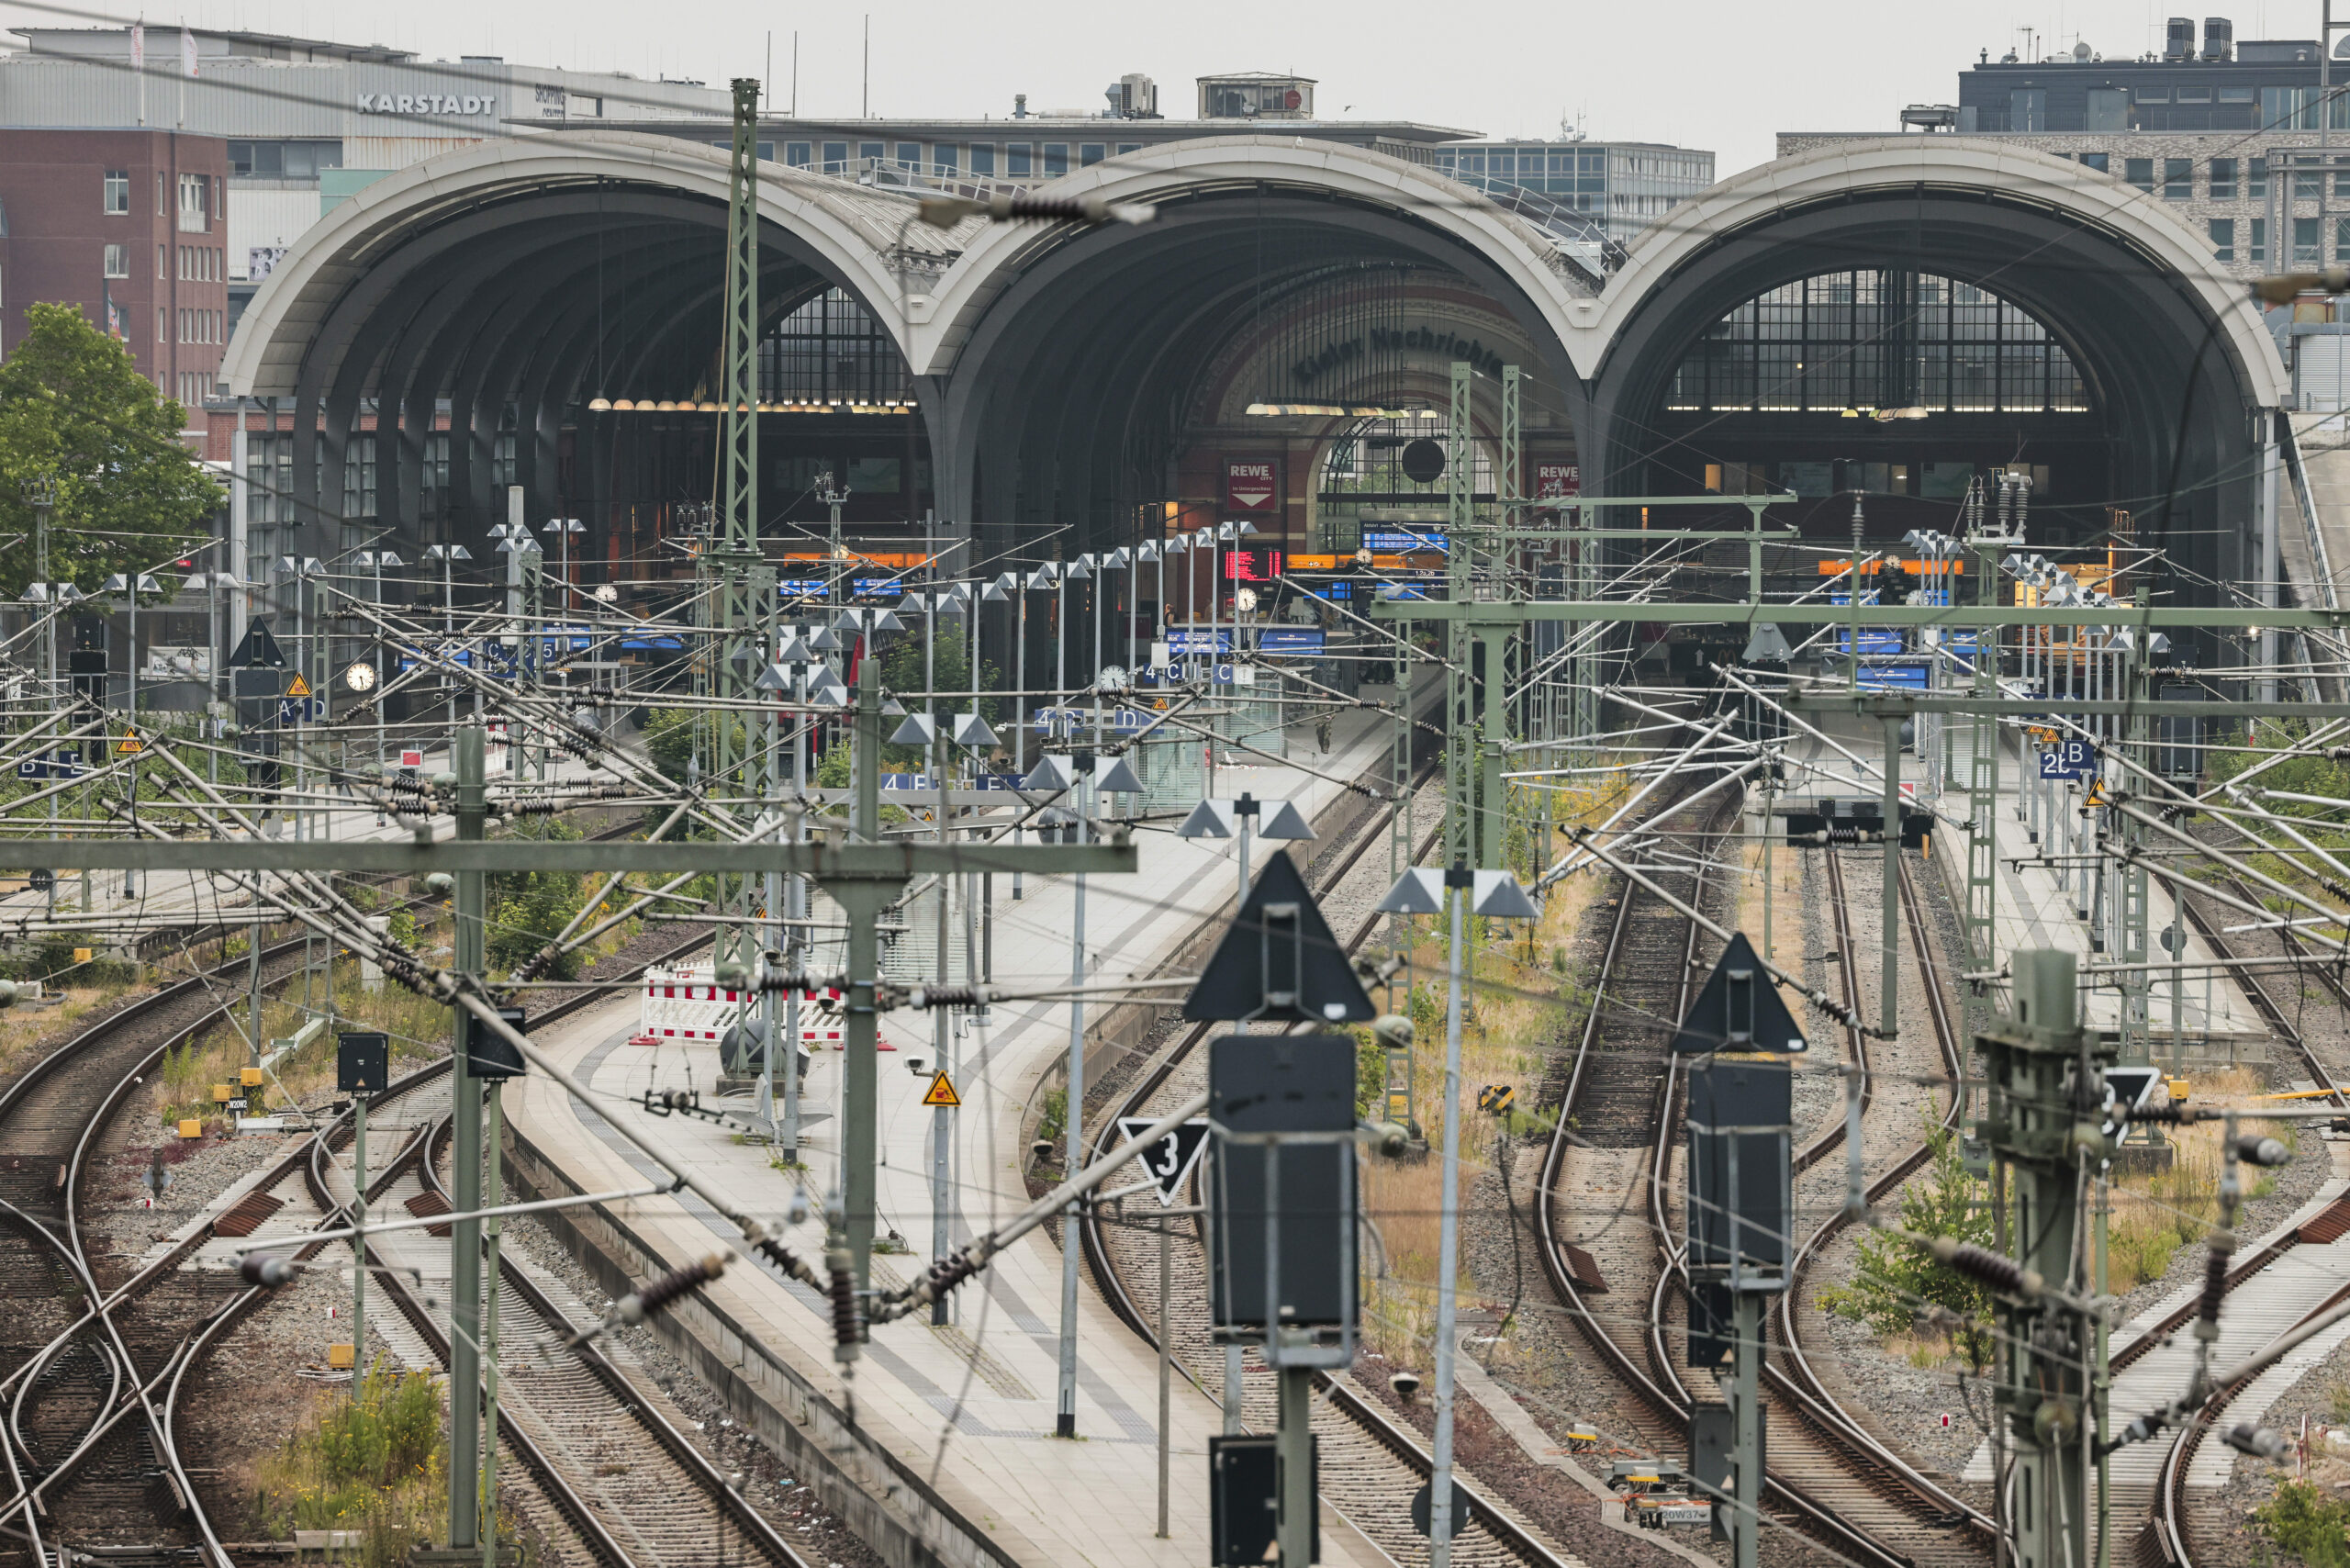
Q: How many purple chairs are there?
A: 0